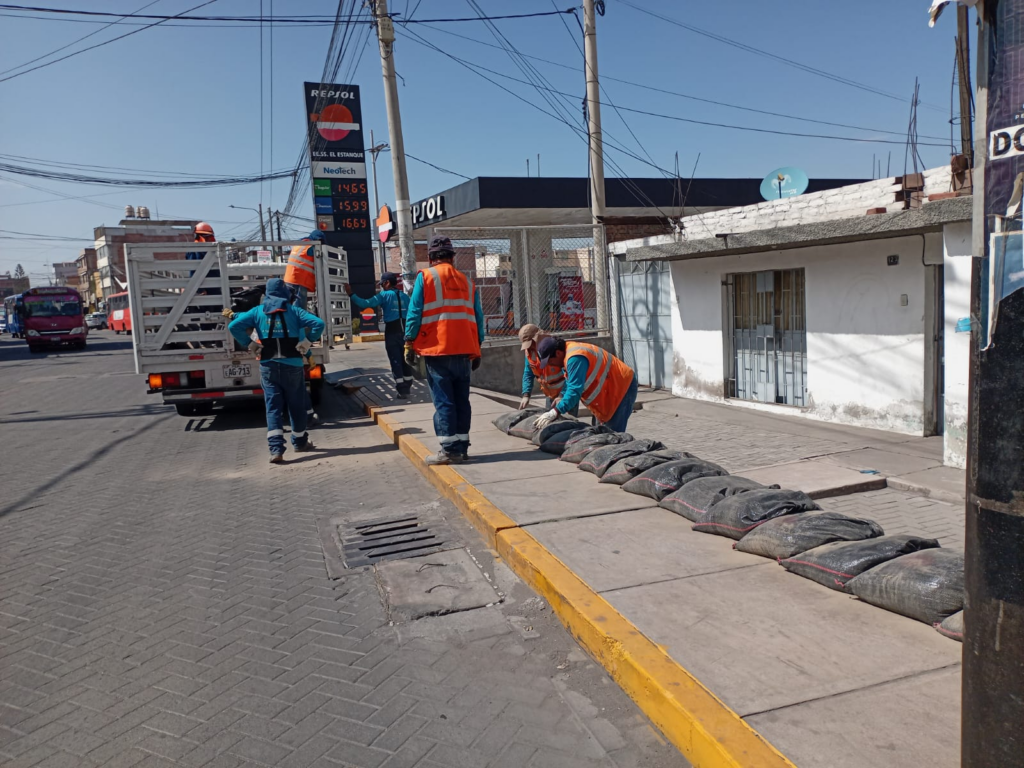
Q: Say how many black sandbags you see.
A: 14